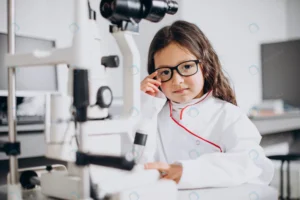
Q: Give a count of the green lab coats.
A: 0